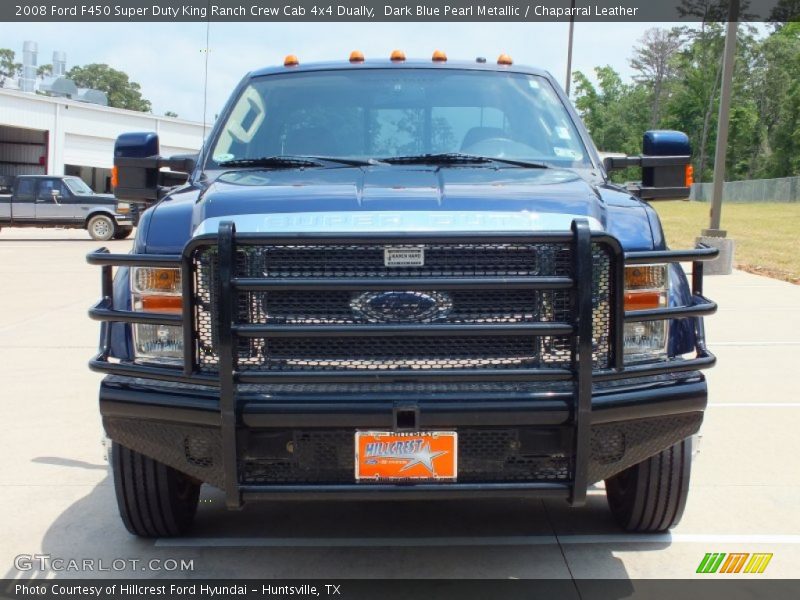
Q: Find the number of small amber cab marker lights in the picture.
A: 5